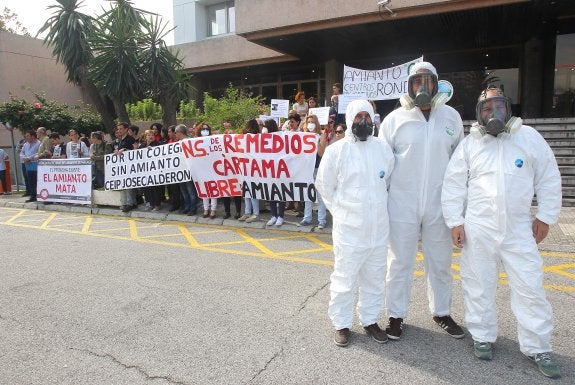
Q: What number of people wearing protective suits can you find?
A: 3